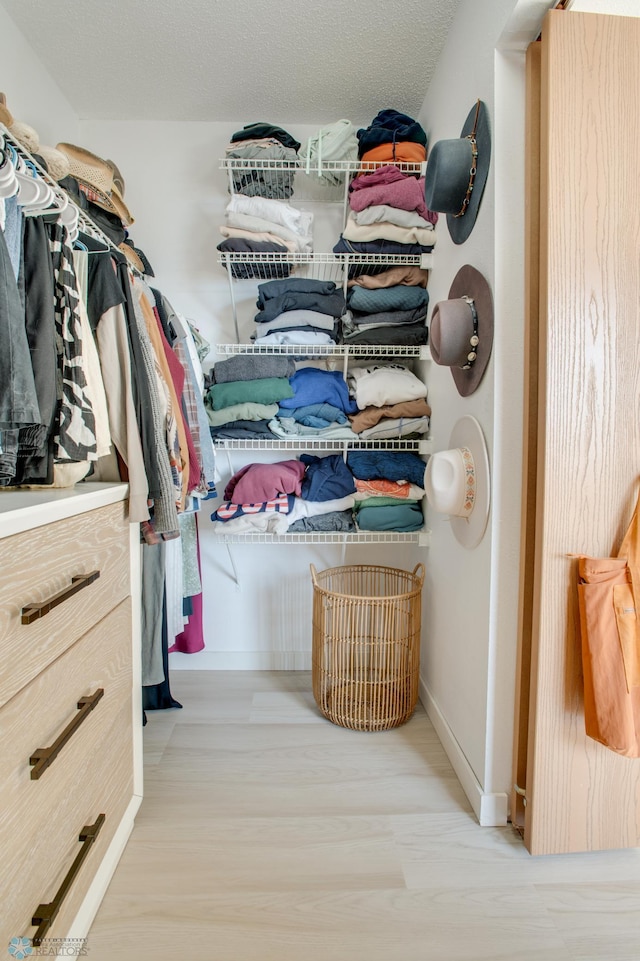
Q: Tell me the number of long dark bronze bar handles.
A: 3